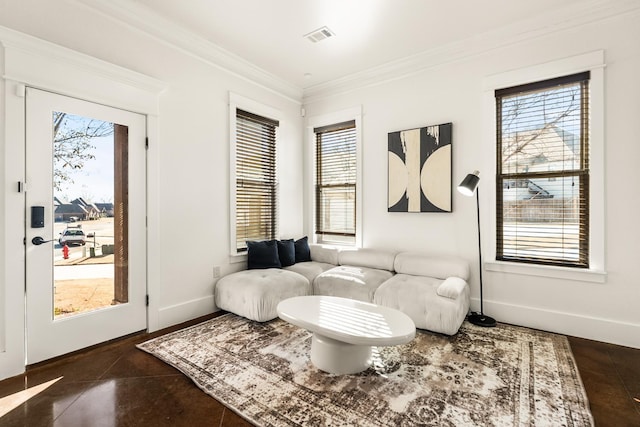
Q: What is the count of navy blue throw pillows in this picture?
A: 3